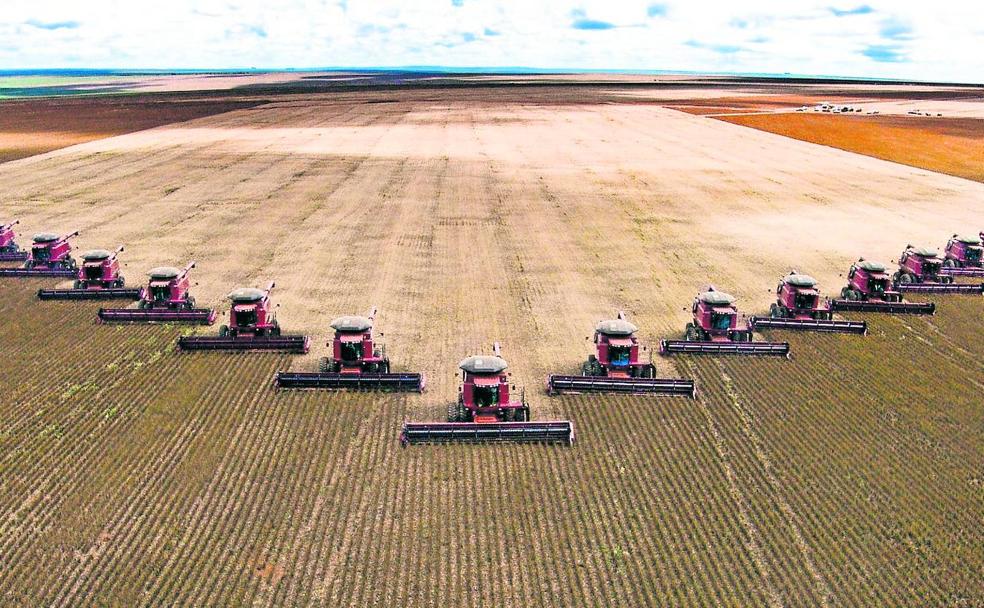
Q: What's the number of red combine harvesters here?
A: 13